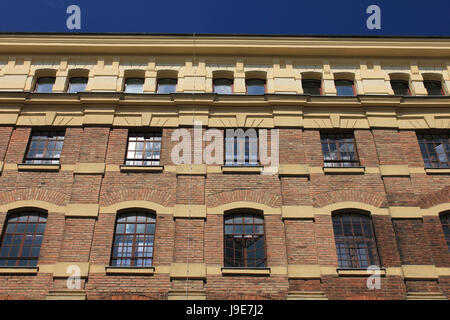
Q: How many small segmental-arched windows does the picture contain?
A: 10